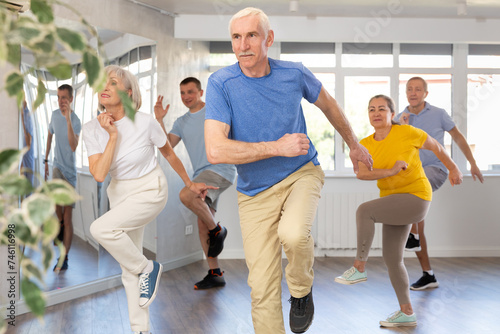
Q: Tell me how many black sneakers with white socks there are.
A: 2